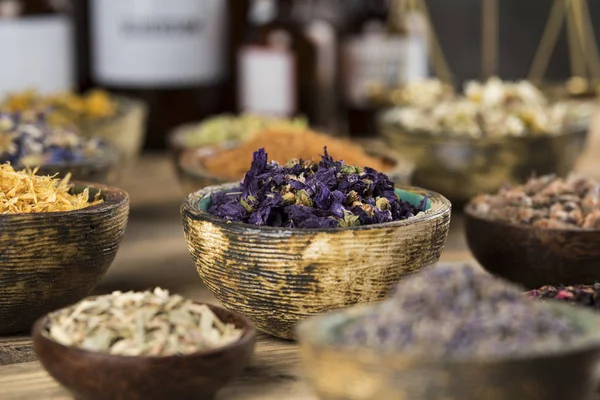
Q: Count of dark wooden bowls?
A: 2